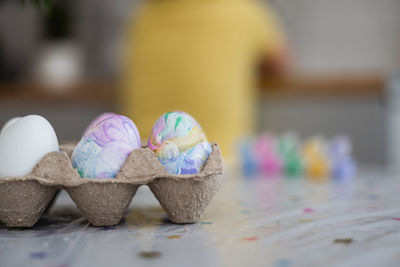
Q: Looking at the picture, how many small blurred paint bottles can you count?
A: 5